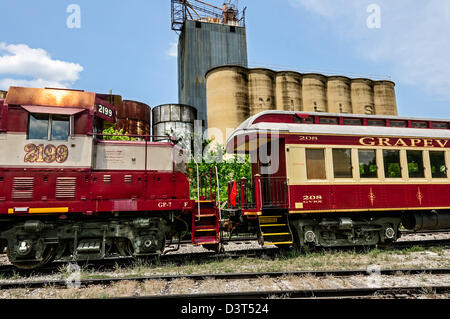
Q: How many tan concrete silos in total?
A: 7